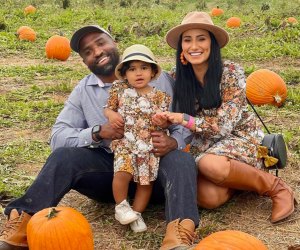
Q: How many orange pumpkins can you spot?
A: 9